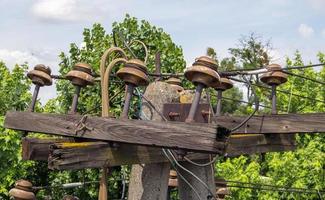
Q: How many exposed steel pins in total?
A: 6